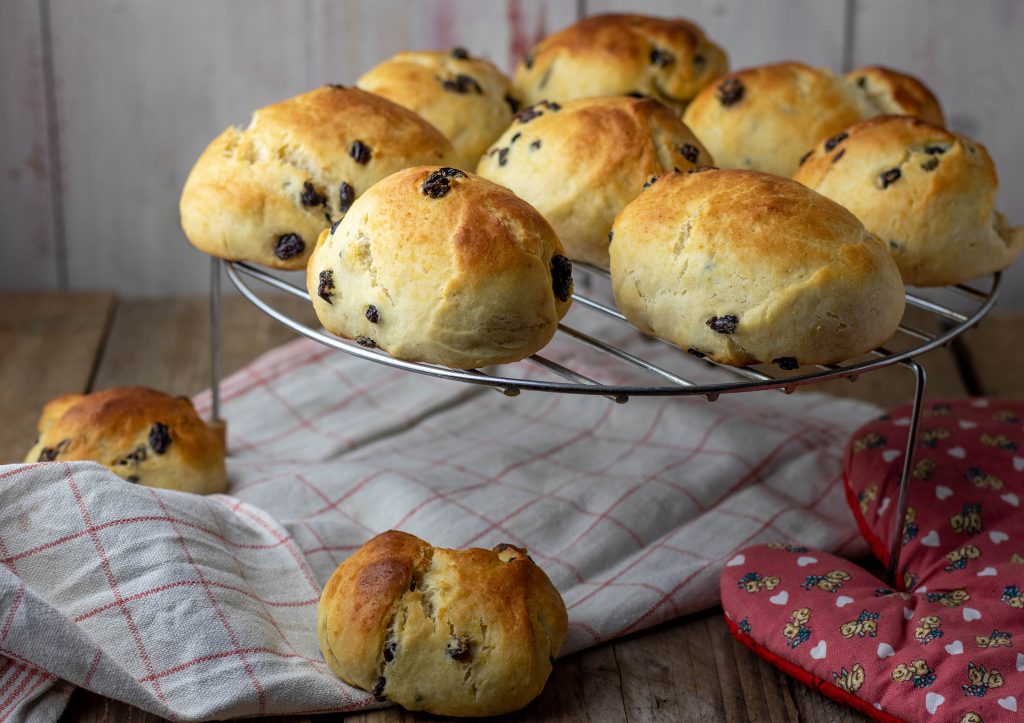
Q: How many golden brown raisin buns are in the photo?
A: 11